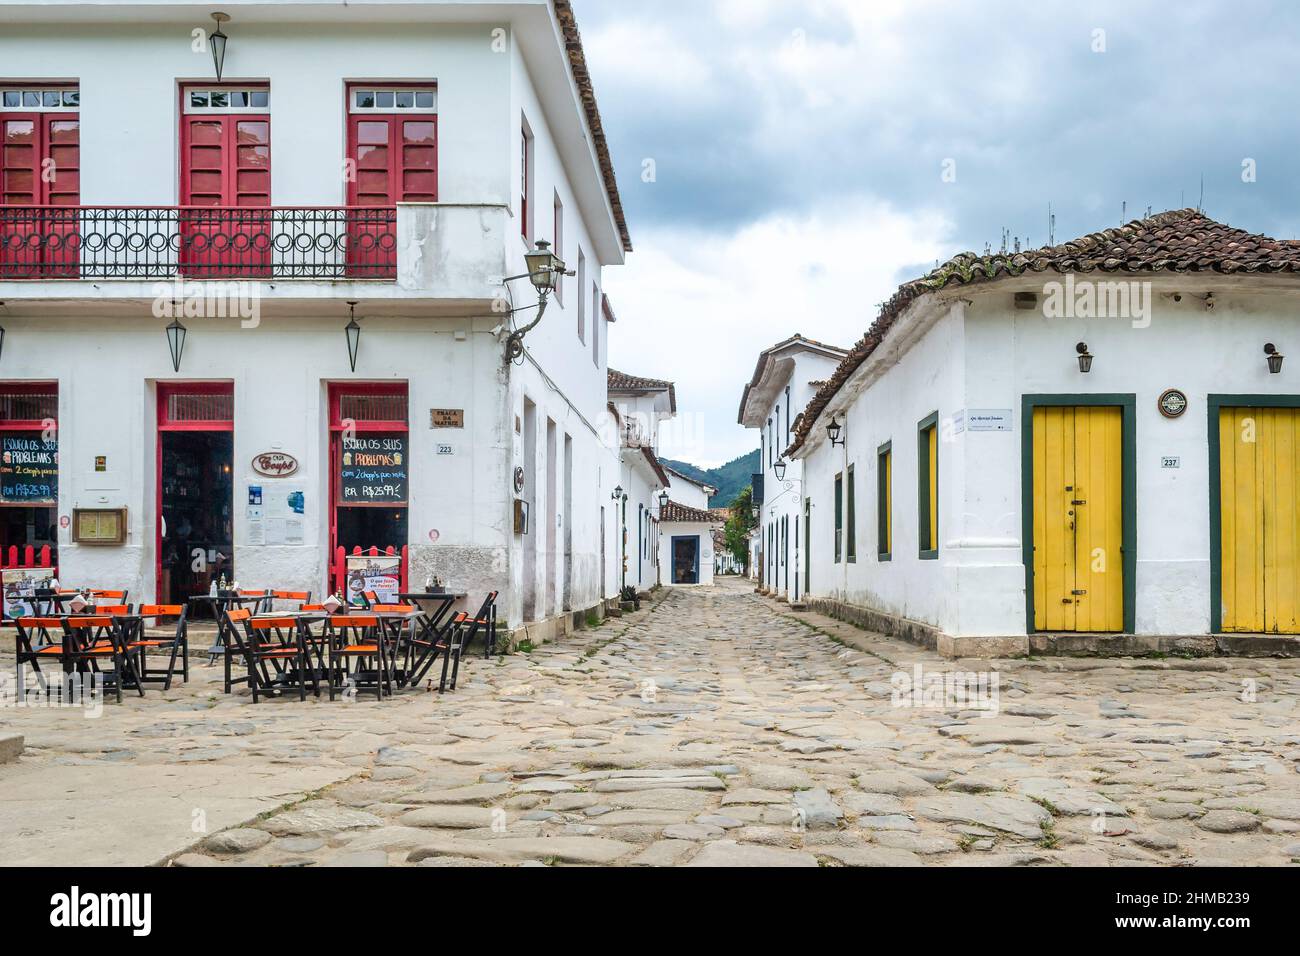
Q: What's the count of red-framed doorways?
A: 6